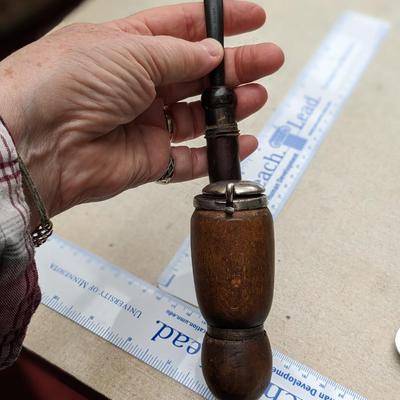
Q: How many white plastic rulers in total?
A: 2